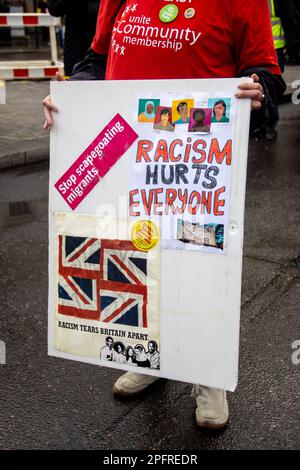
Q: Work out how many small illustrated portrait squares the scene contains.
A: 5